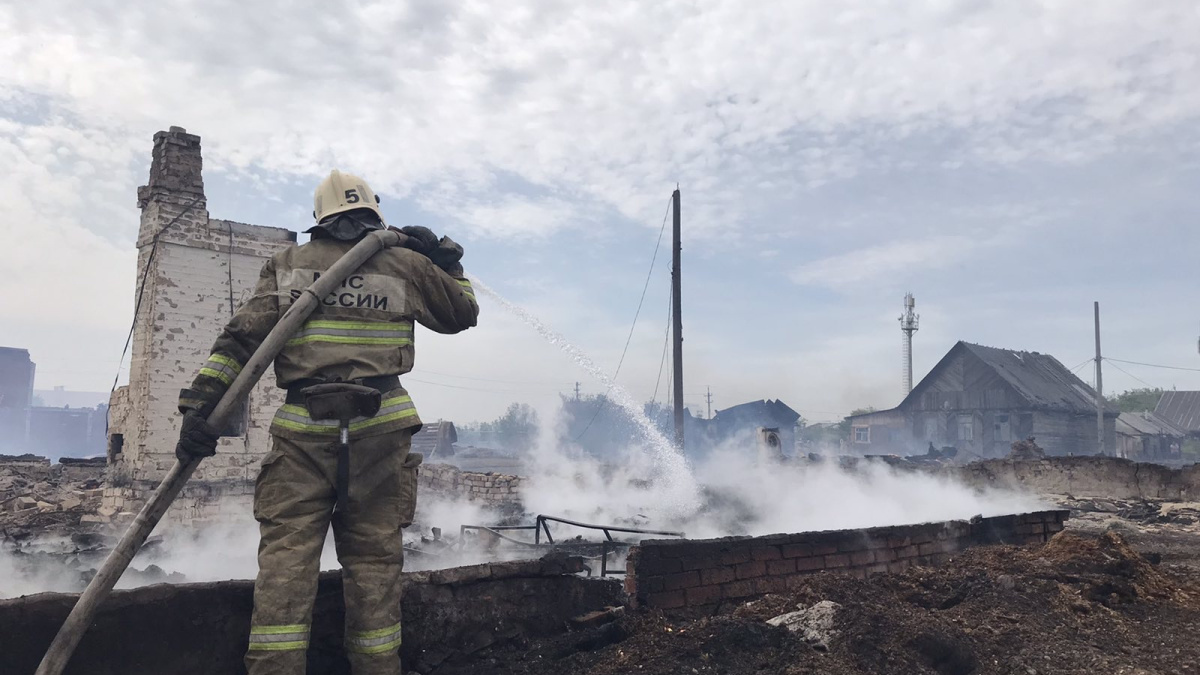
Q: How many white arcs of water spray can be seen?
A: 1